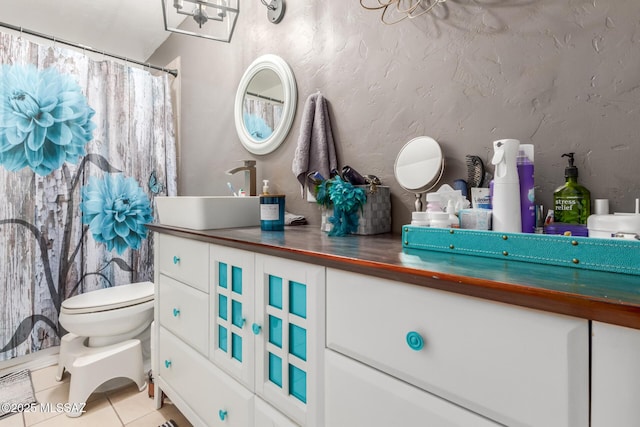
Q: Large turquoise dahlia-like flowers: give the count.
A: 2